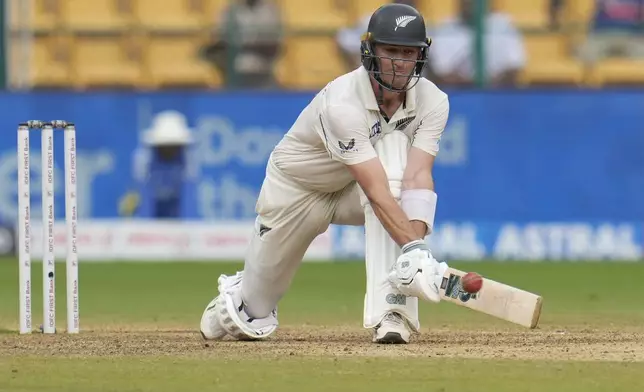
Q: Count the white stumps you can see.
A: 3